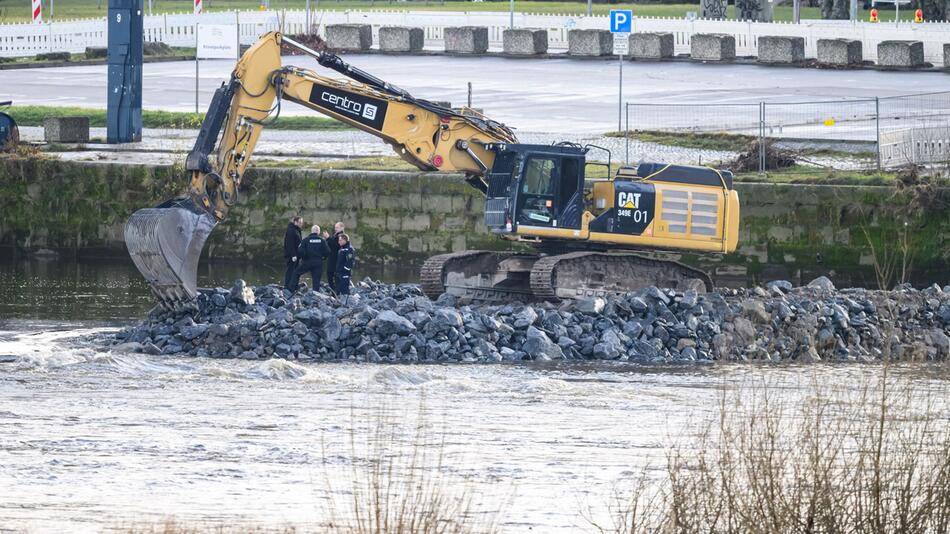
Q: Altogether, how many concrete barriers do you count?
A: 12